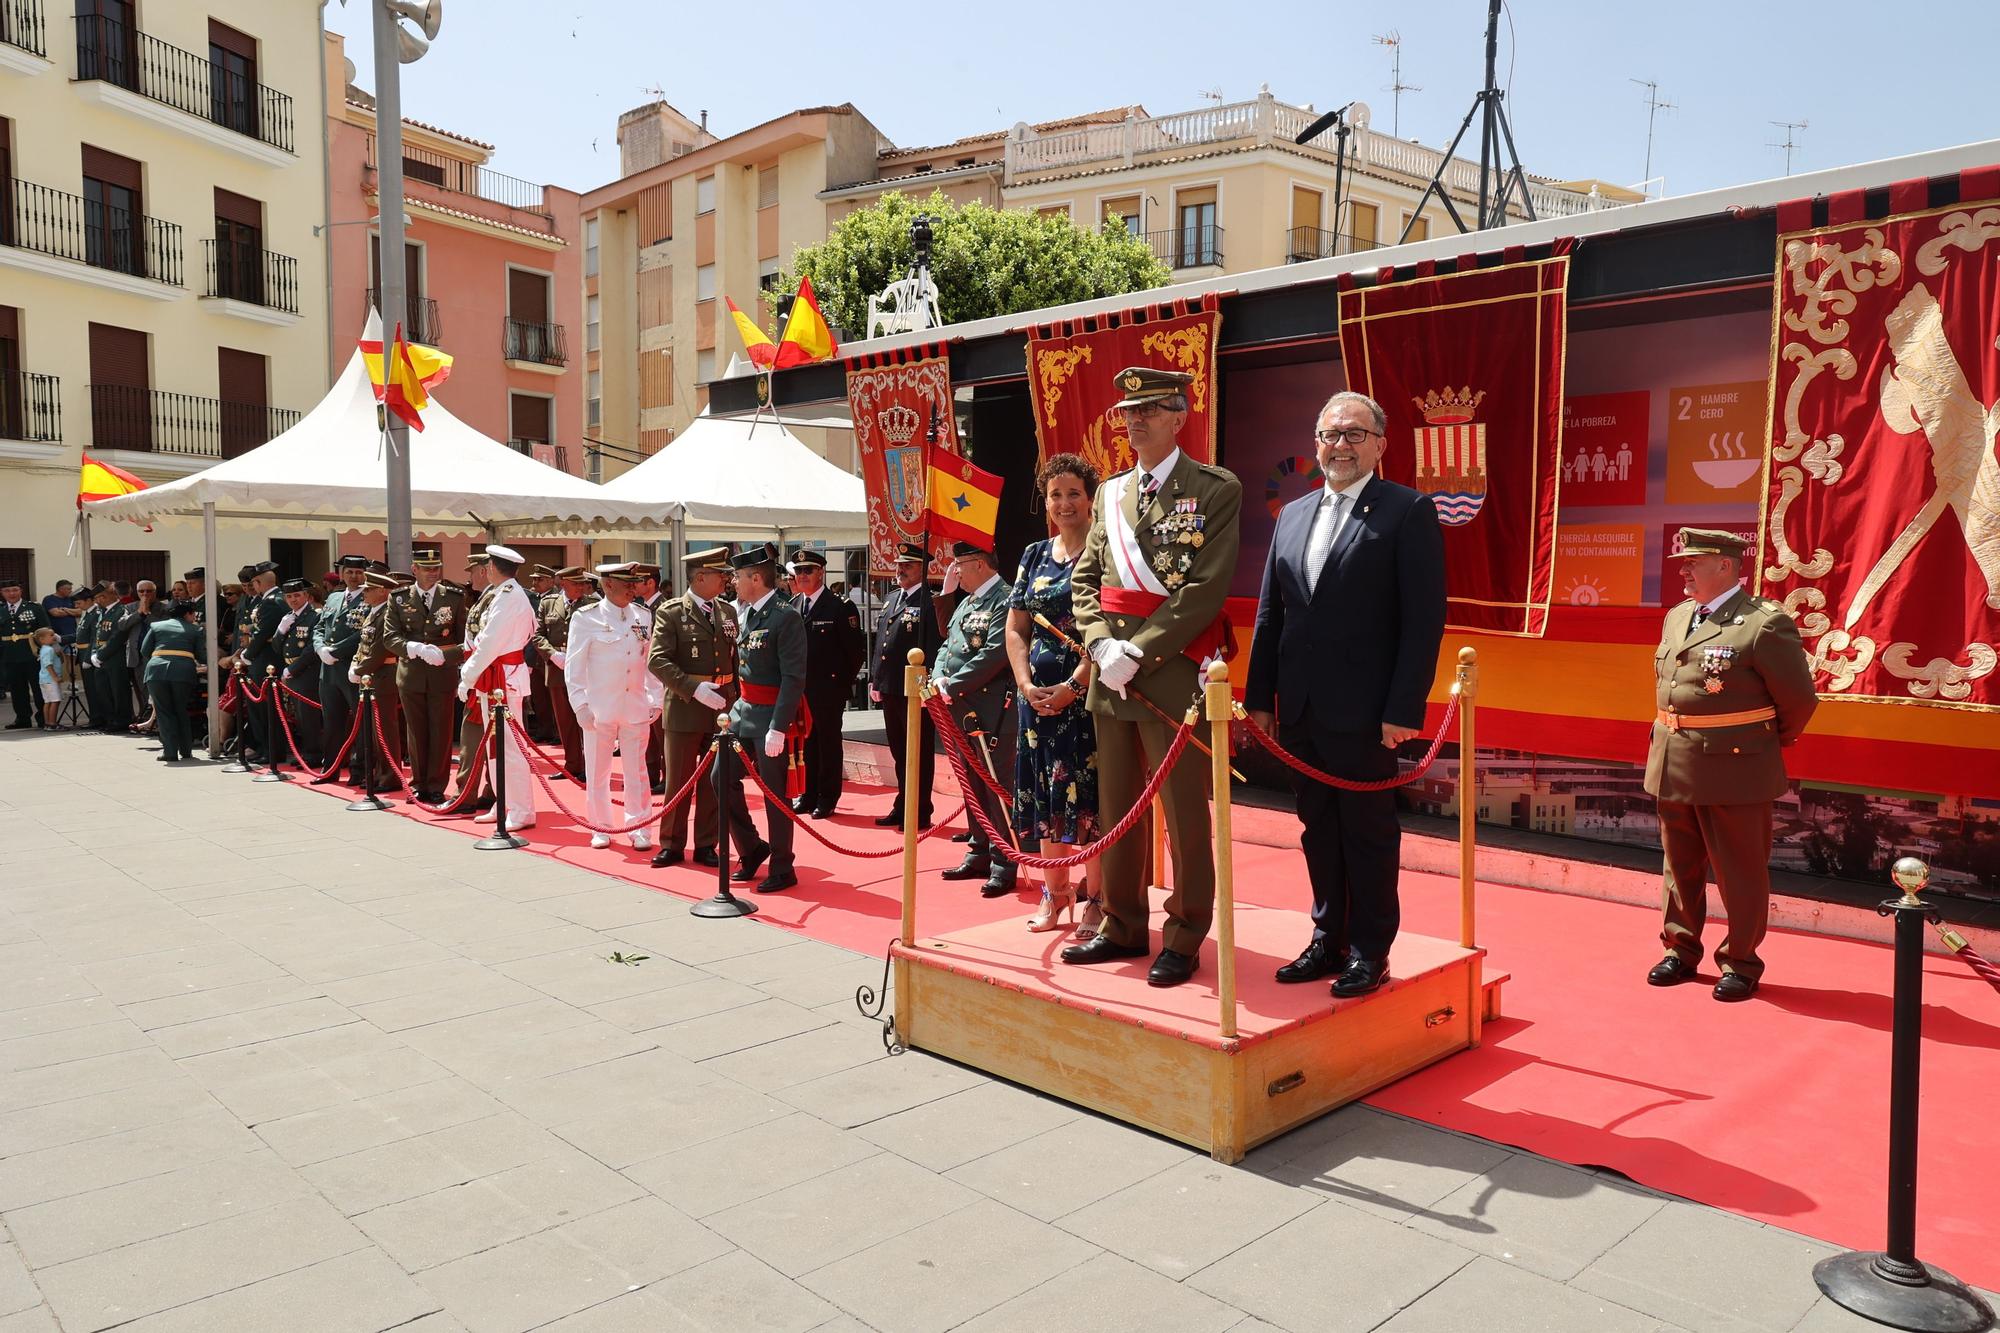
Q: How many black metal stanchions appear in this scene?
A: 6